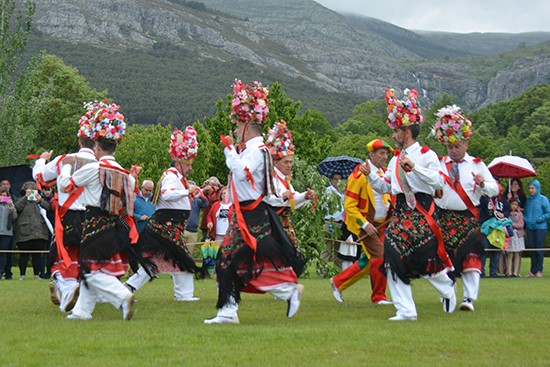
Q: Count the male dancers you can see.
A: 8